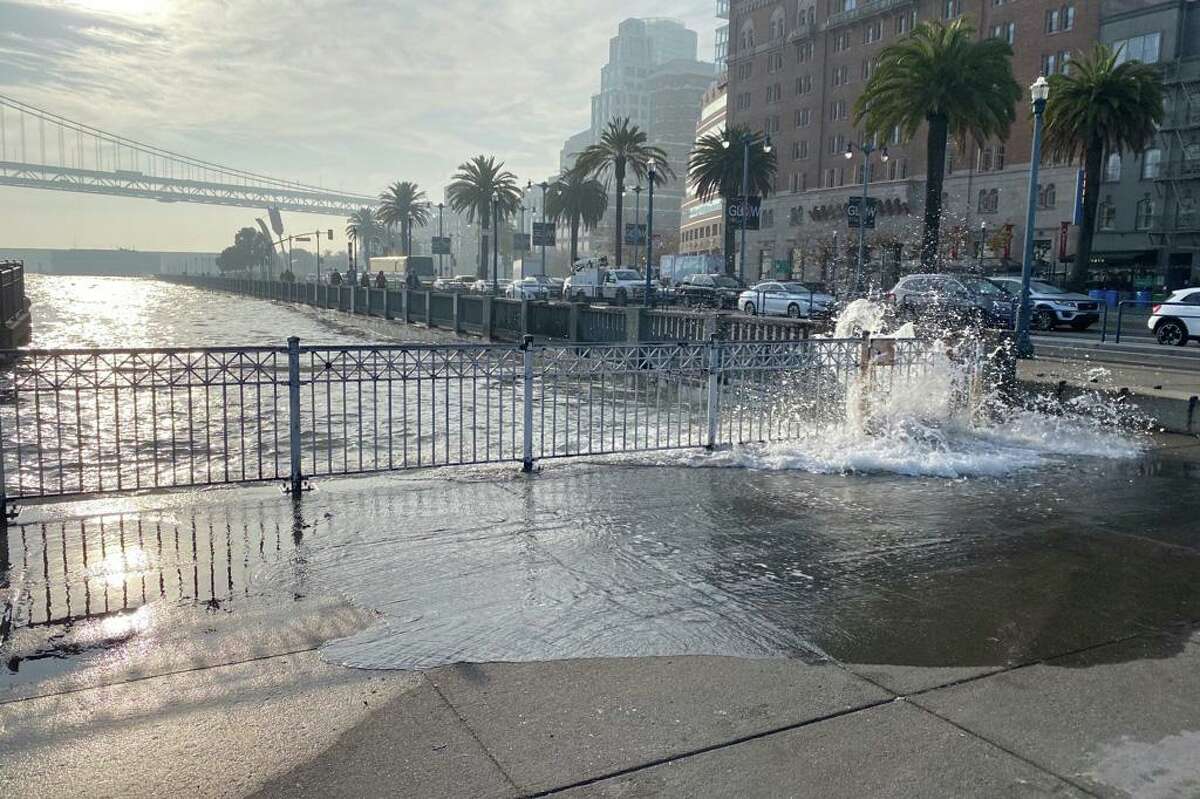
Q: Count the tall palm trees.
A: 8